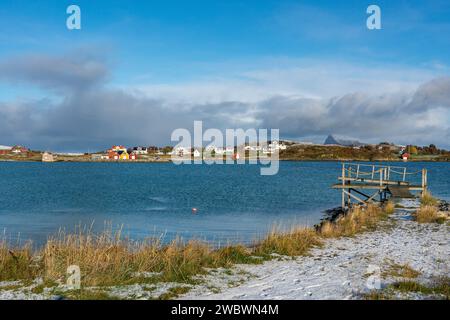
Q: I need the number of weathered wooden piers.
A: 1